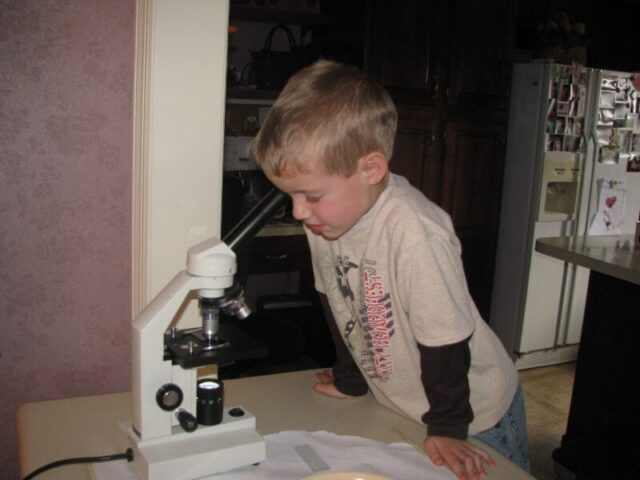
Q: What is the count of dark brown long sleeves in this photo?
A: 2